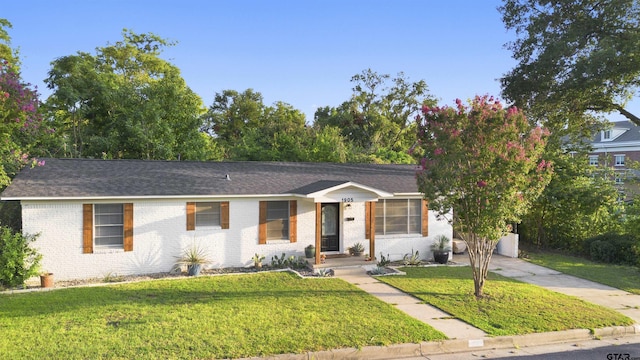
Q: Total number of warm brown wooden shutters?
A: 8